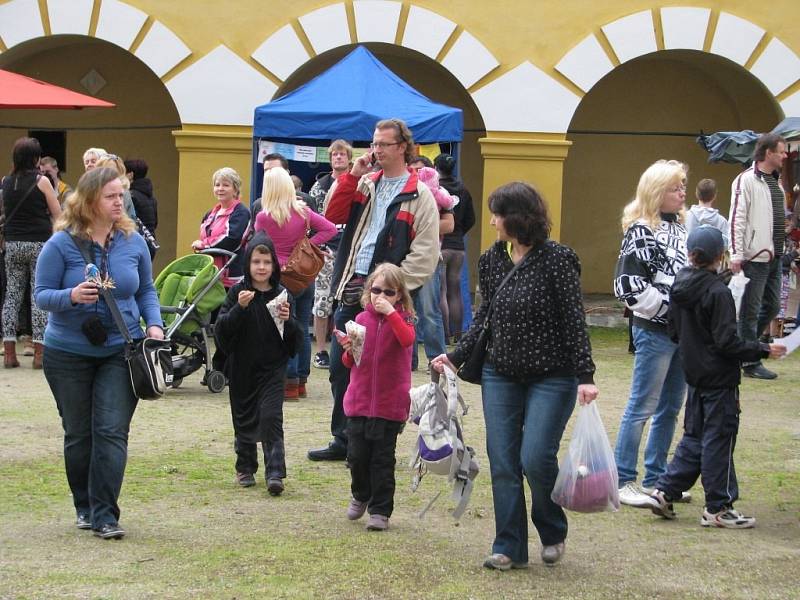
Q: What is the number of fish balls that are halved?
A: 0